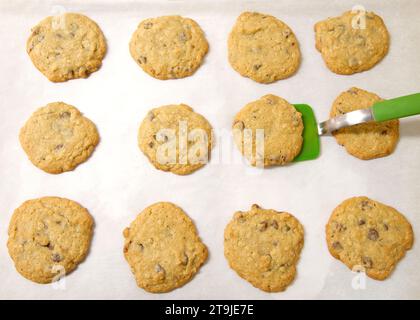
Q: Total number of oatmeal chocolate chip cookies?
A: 12